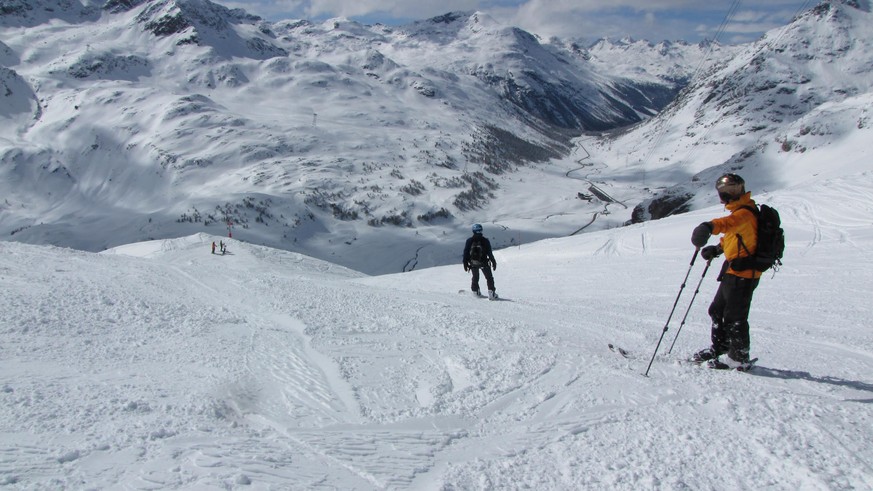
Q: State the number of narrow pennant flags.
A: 0